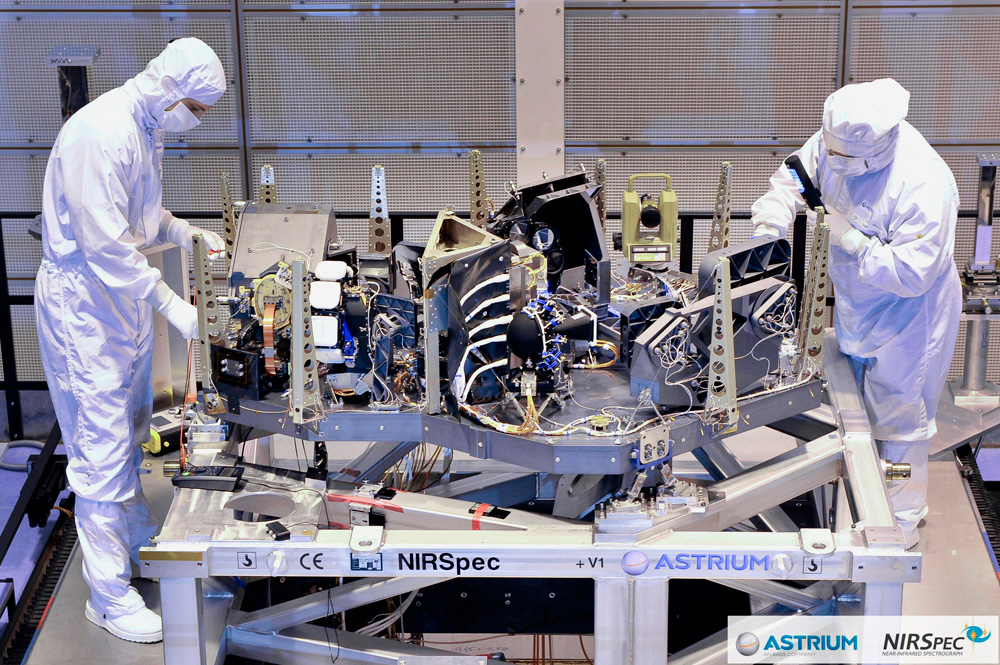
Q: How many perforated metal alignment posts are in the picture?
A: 11